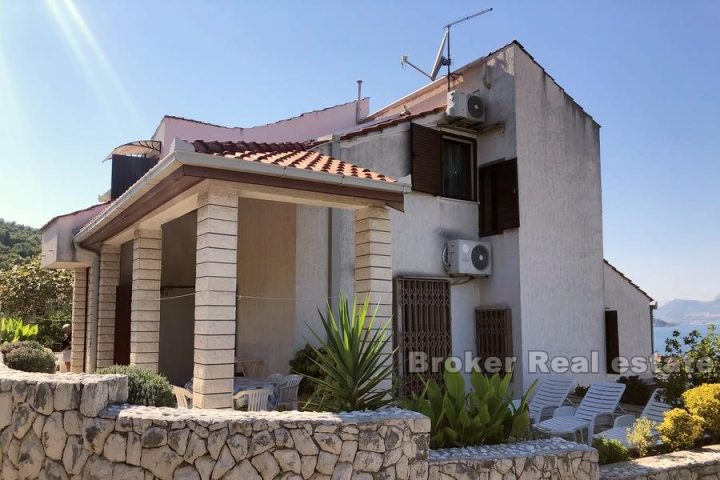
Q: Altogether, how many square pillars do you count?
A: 5